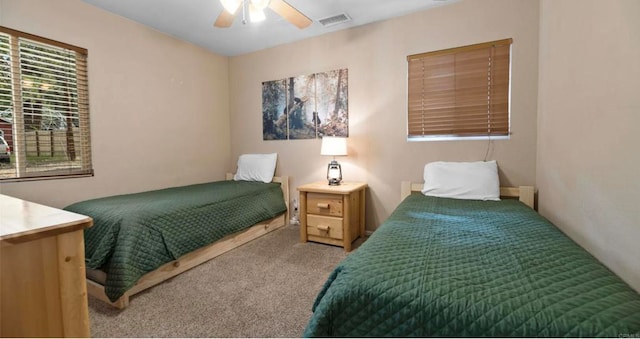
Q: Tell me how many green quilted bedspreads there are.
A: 2